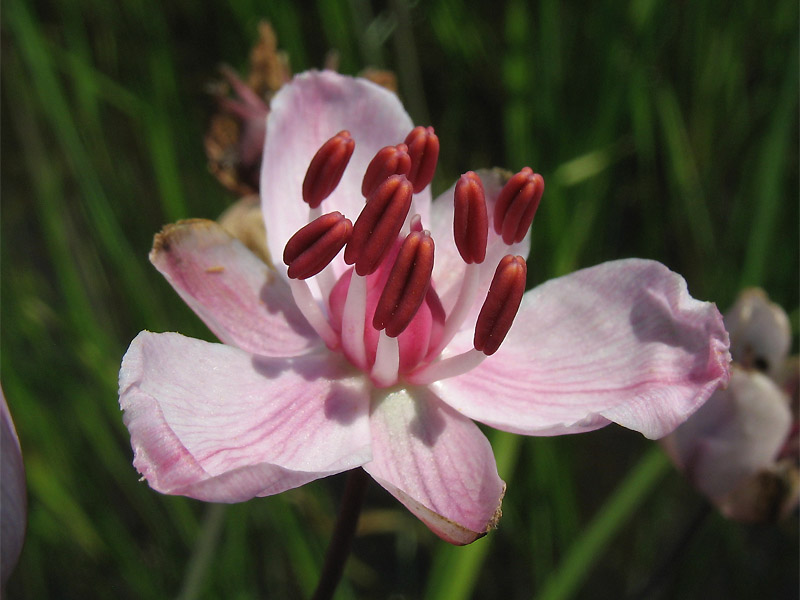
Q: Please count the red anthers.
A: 9